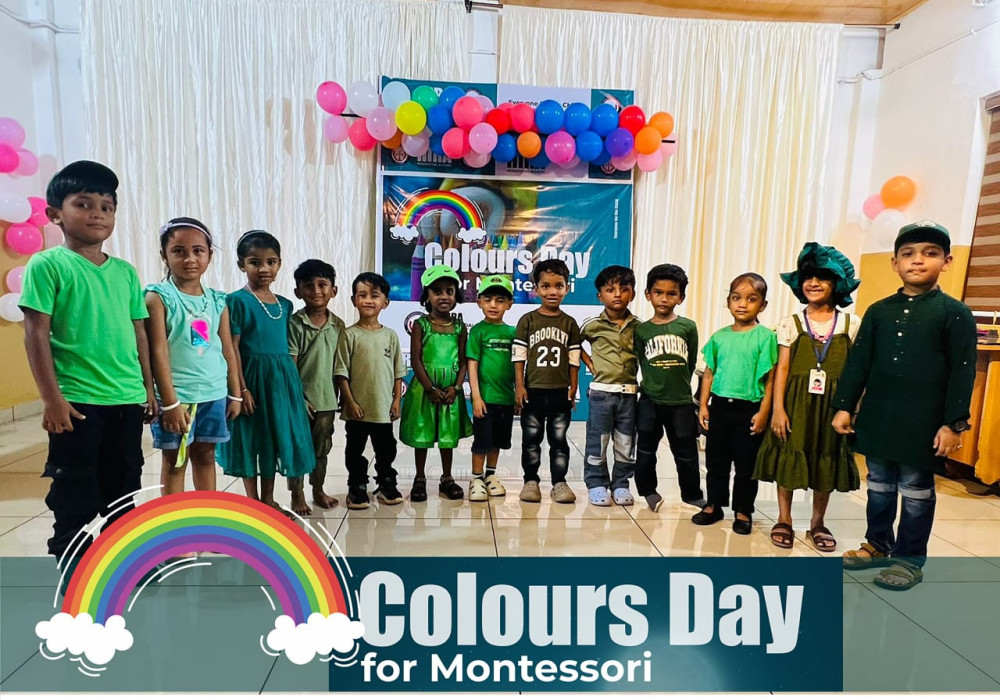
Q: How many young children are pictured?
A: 13